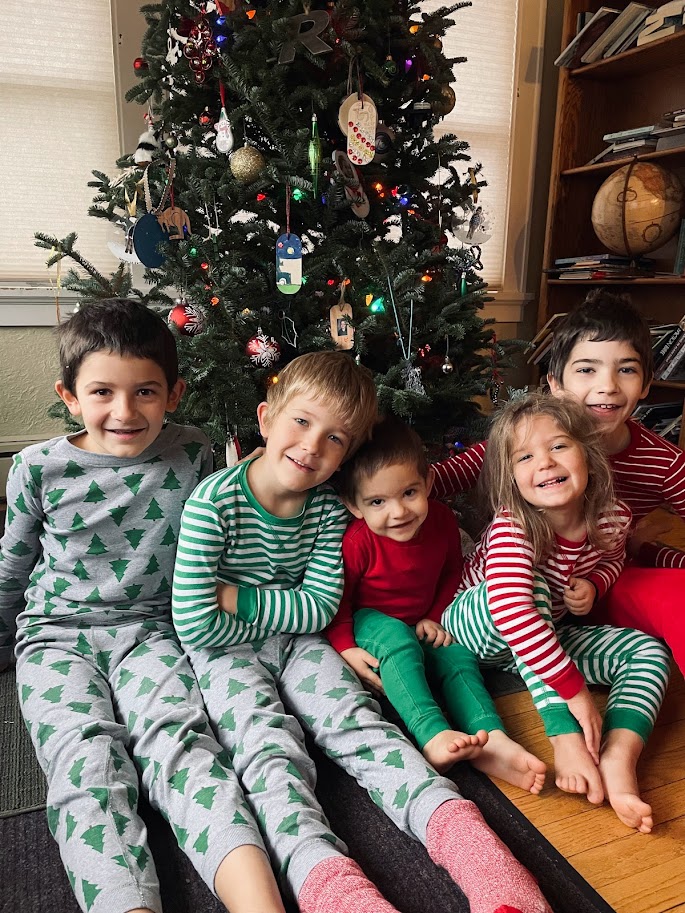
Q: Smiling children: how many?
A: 5